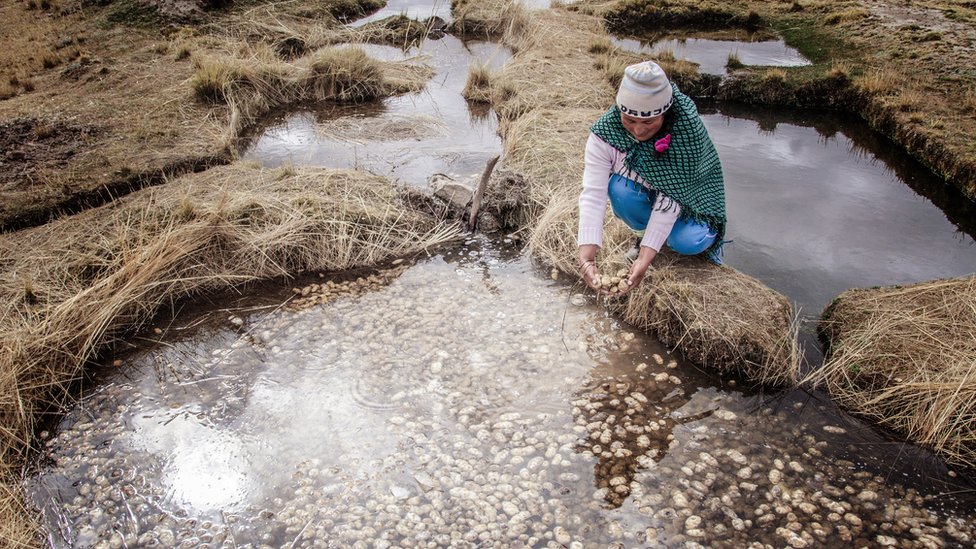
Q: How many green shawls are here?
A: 1